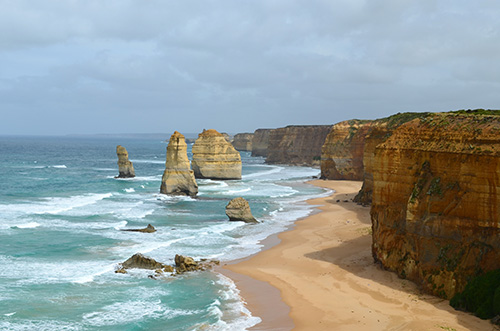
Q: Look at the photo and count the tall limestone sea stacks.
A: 3